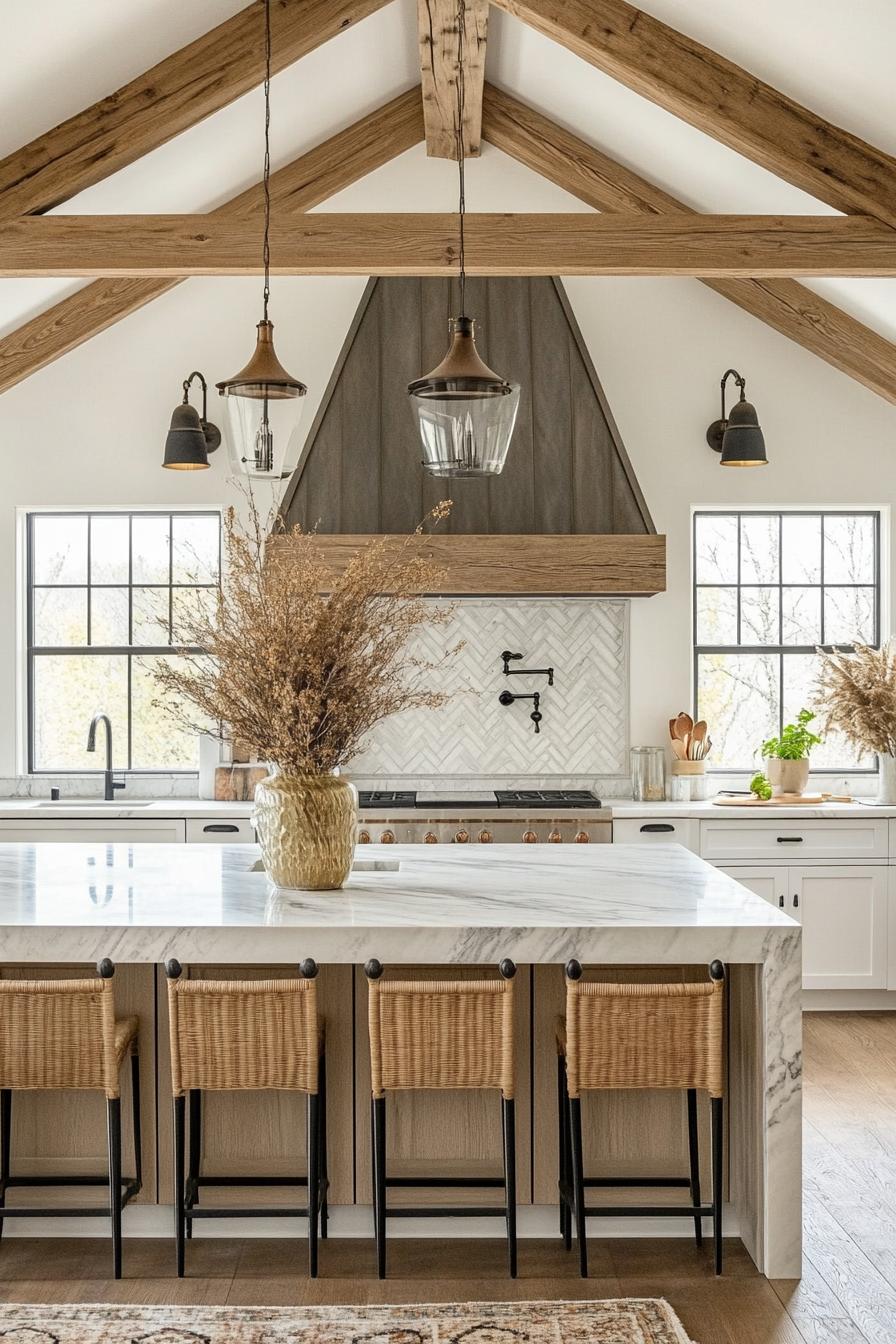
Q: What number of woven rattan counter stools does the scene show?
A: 4